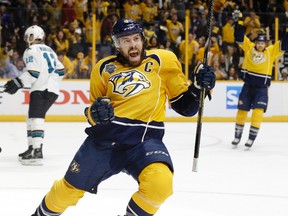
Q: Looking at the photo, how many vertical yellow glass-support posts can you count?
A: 3